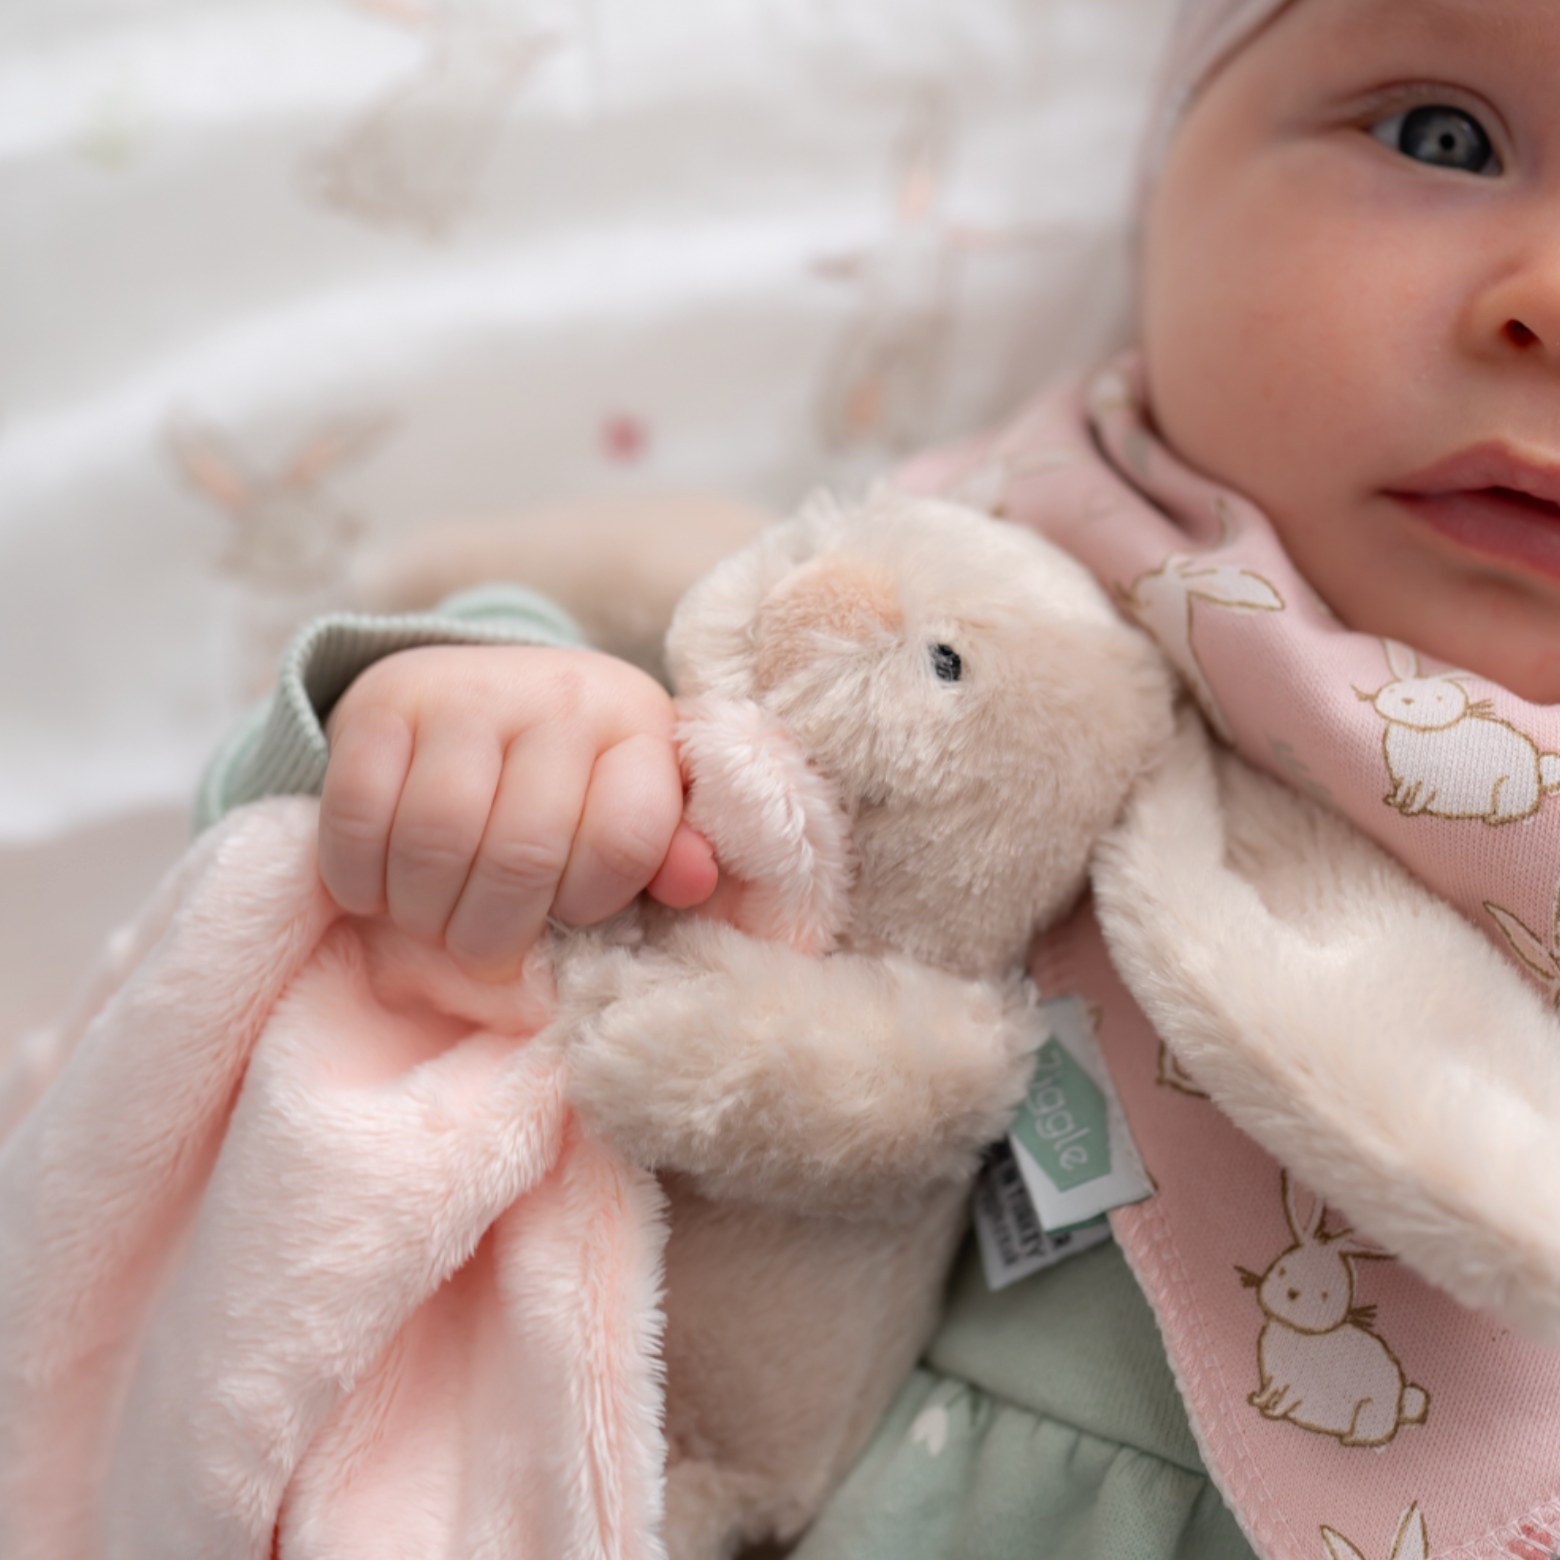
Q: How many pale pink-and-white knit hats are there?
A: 1